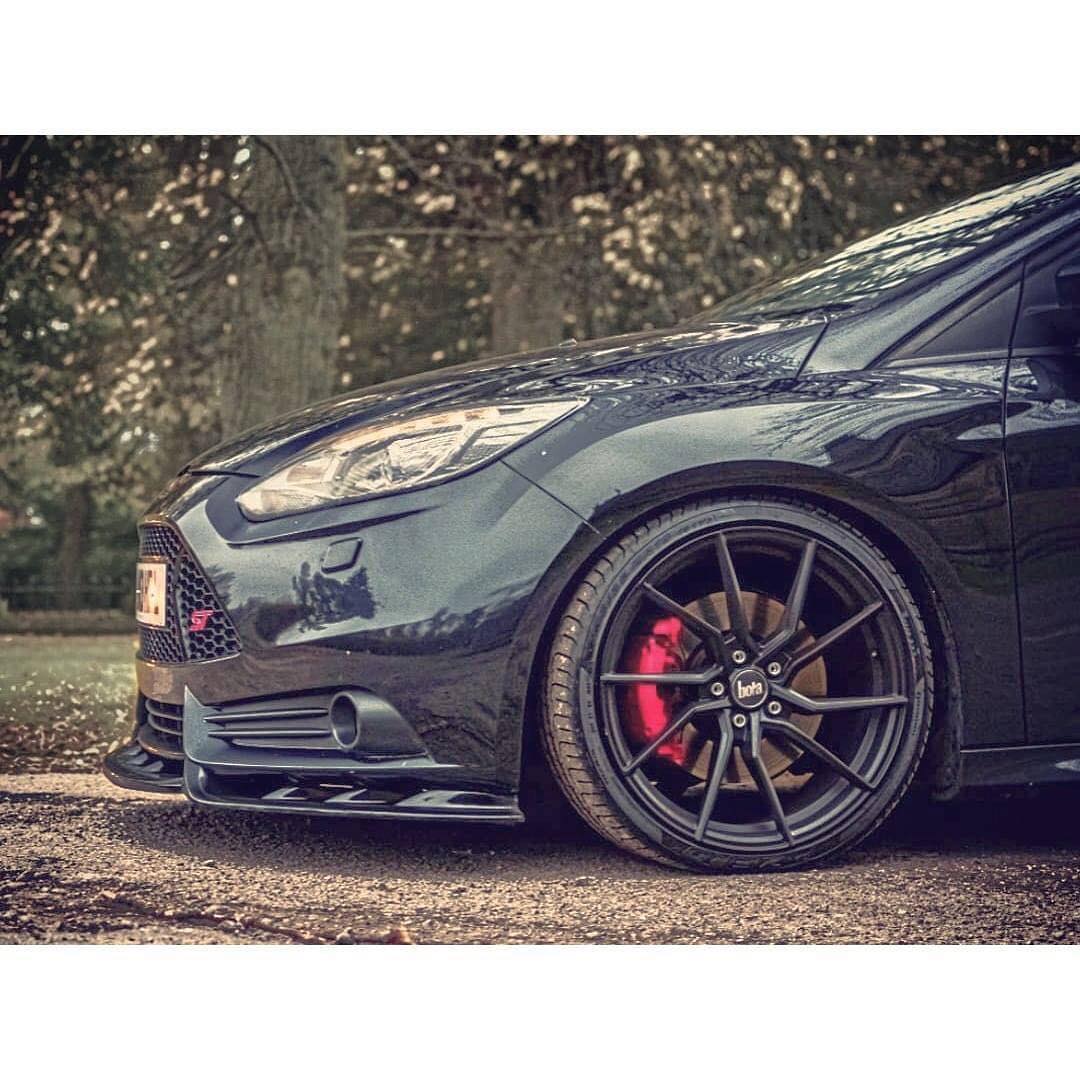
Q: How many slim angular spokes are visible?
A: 10